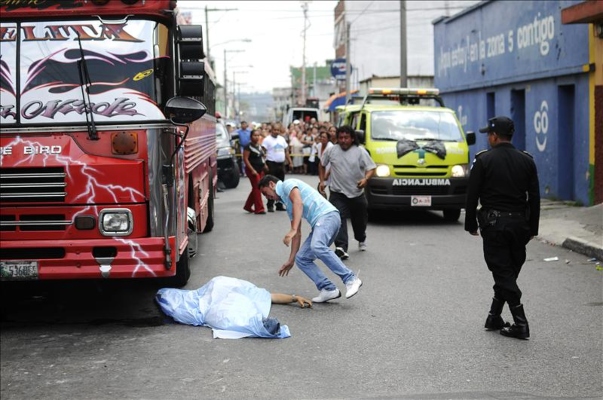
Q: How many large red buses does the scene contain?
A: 1